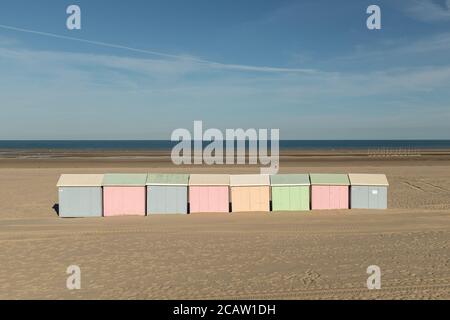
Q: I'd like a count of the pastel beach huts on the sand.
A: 8